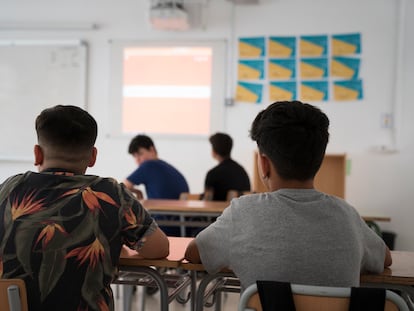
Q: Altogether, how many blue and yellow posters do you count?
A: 12